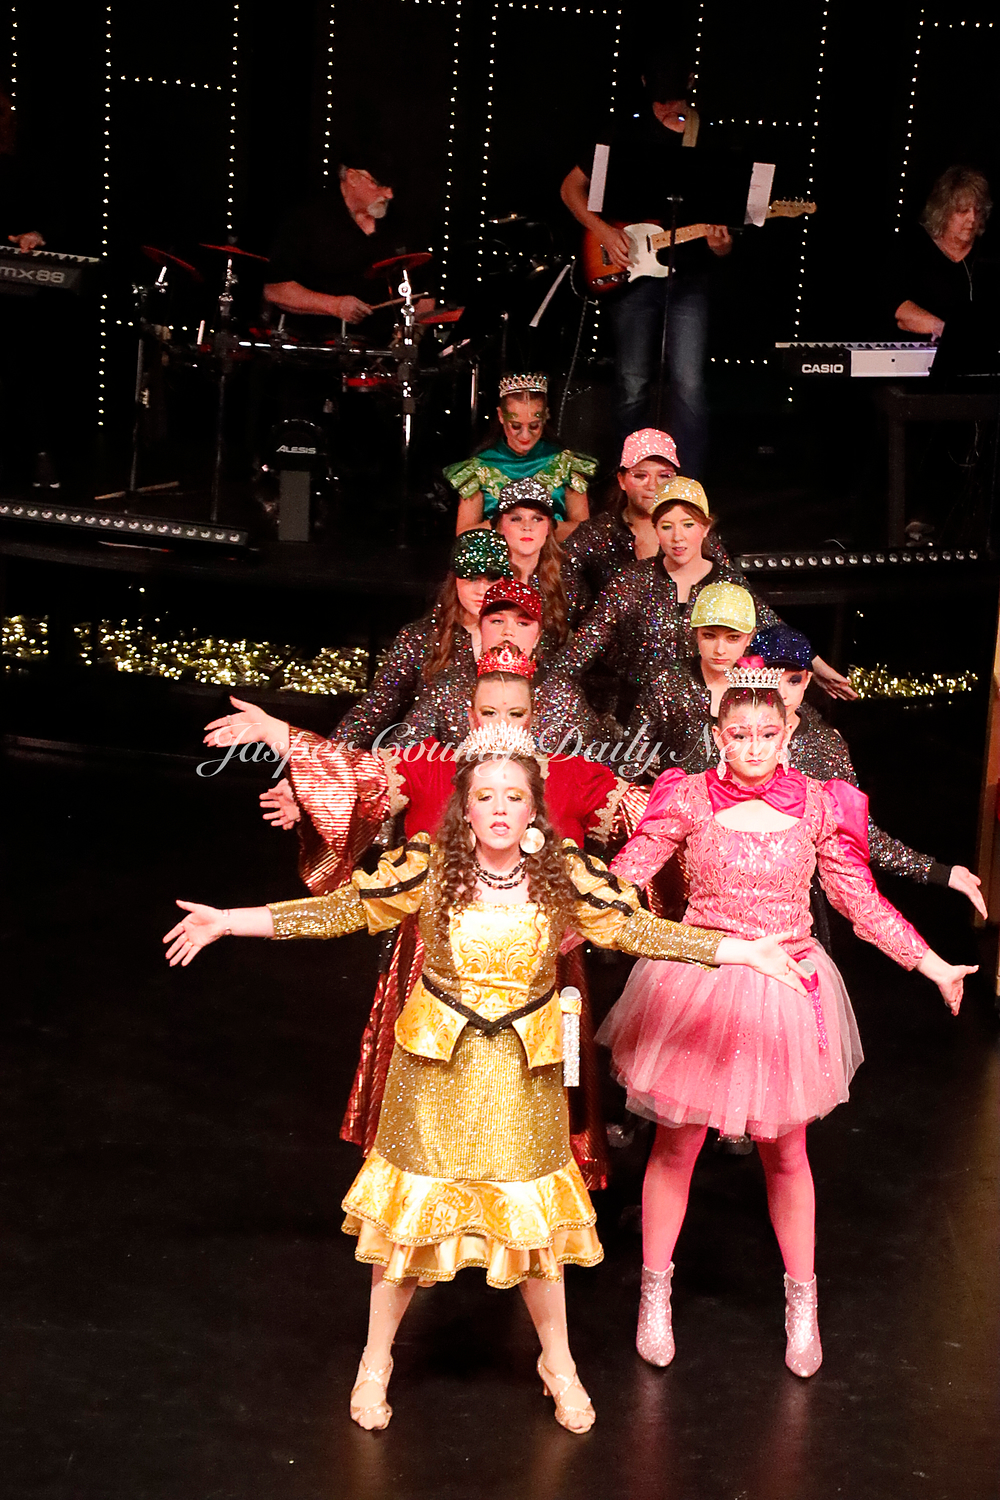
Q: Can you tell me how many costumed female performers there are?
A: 11